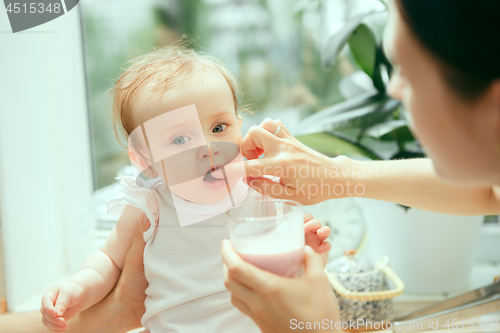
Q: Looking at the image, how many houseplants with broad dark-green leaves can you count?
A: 1